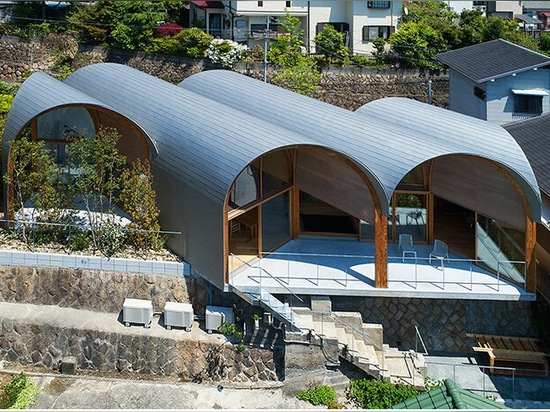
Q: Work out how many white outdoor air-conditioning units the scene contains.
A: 3